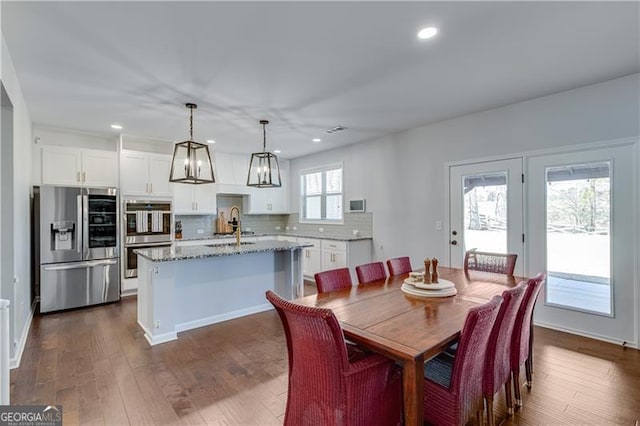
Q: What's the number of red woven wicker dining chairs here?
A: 8